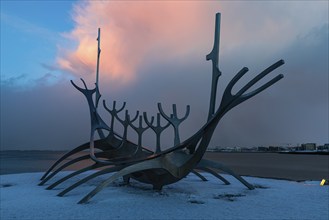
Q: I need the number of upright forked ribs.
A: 5